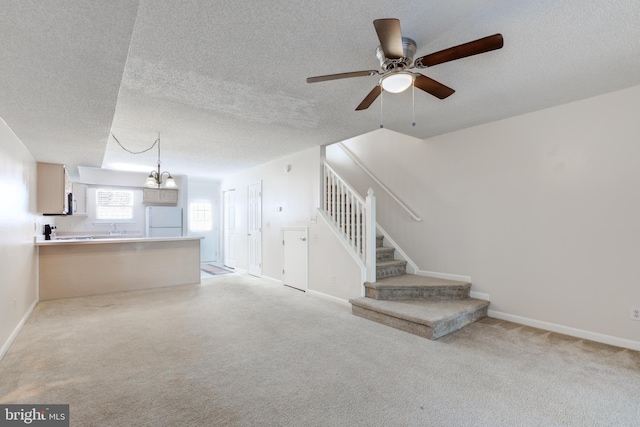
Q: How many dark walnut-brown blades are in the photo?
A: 5